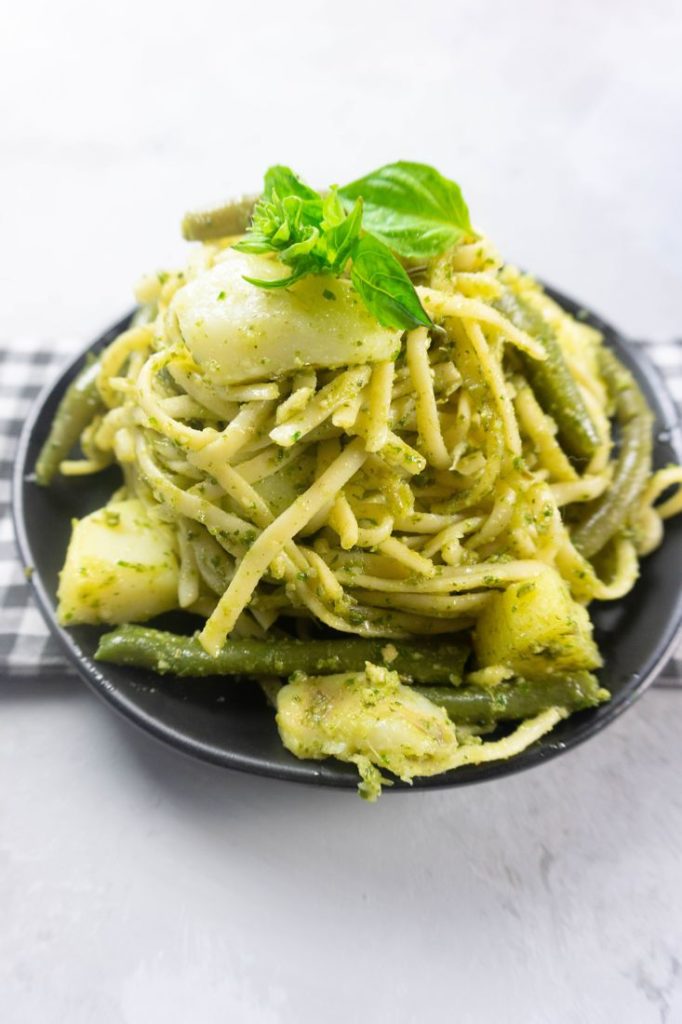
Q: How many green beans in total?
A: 6